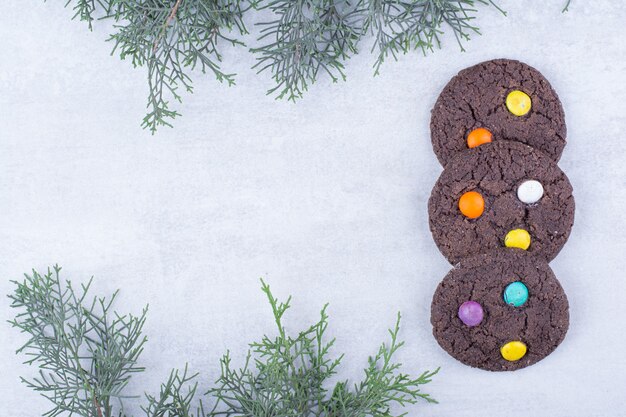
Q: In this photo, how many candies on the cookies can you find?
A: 8